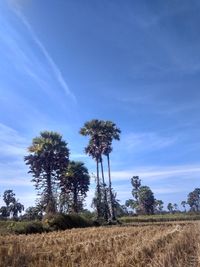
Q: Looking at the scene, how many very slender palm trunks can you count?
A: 3